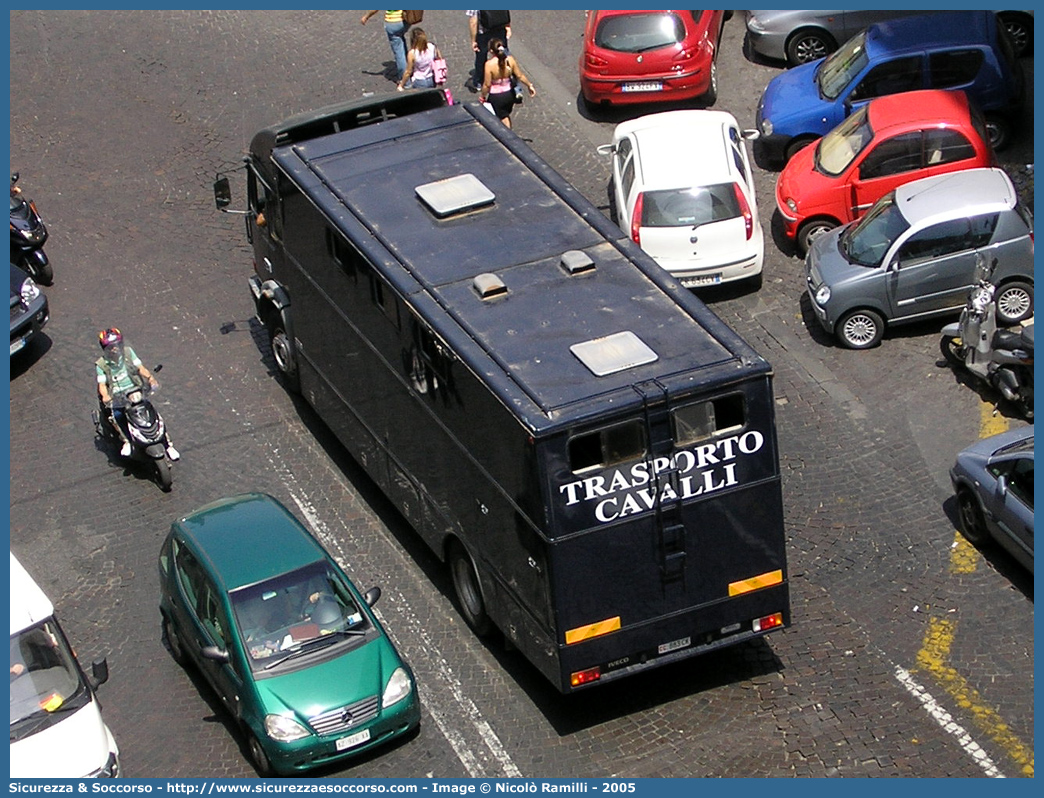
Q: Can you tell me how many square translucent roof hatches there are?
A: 2